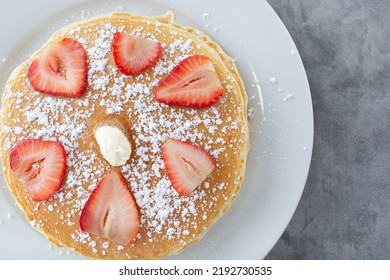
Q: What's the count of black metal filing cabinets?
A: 0